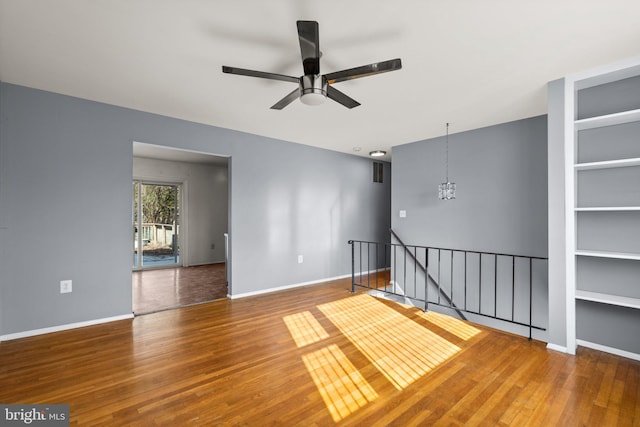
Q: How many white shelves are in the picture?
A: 5